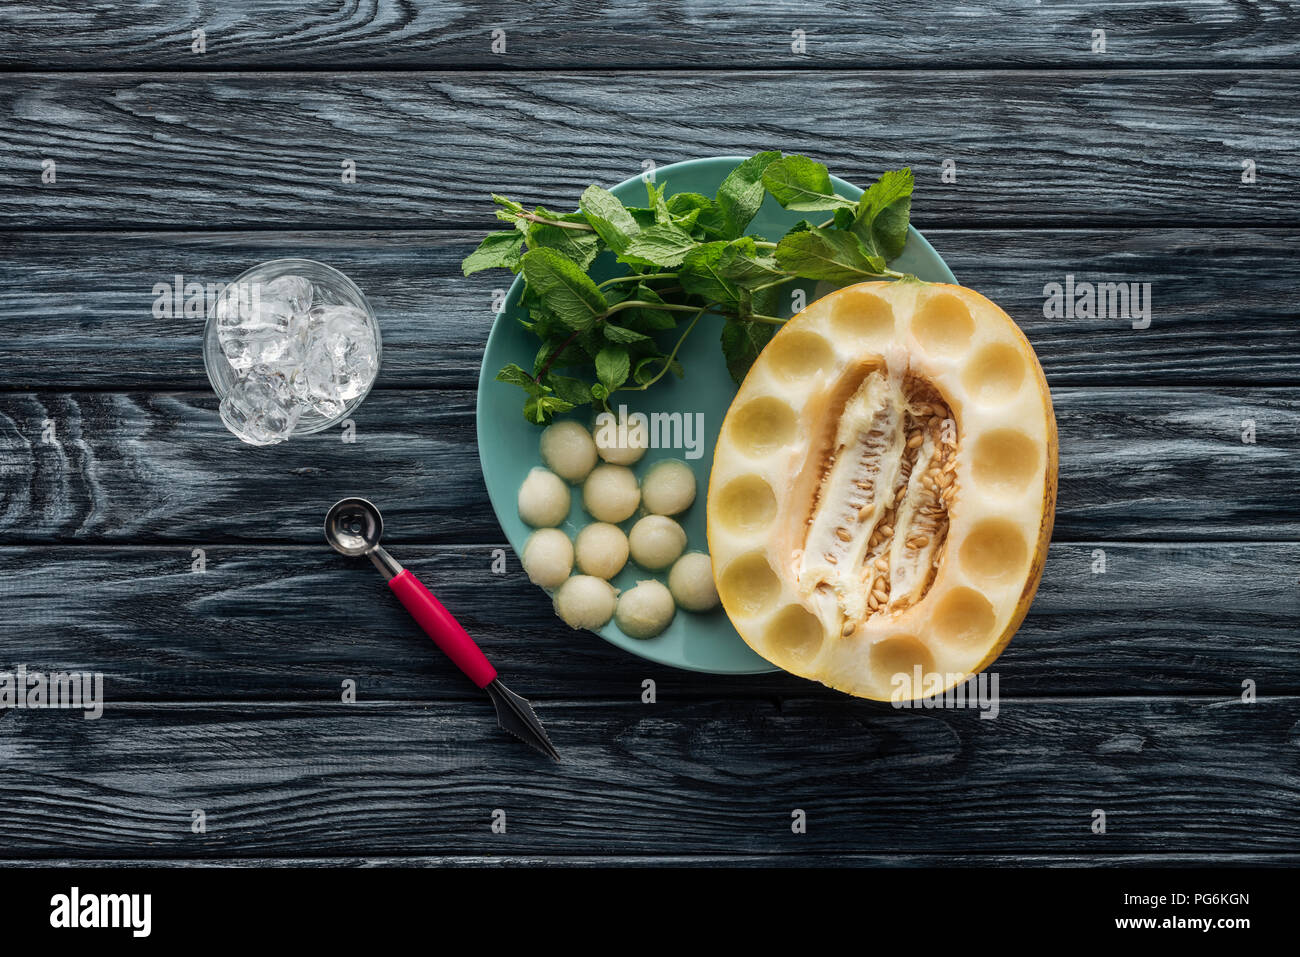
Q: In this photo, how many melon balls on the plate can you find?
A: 11